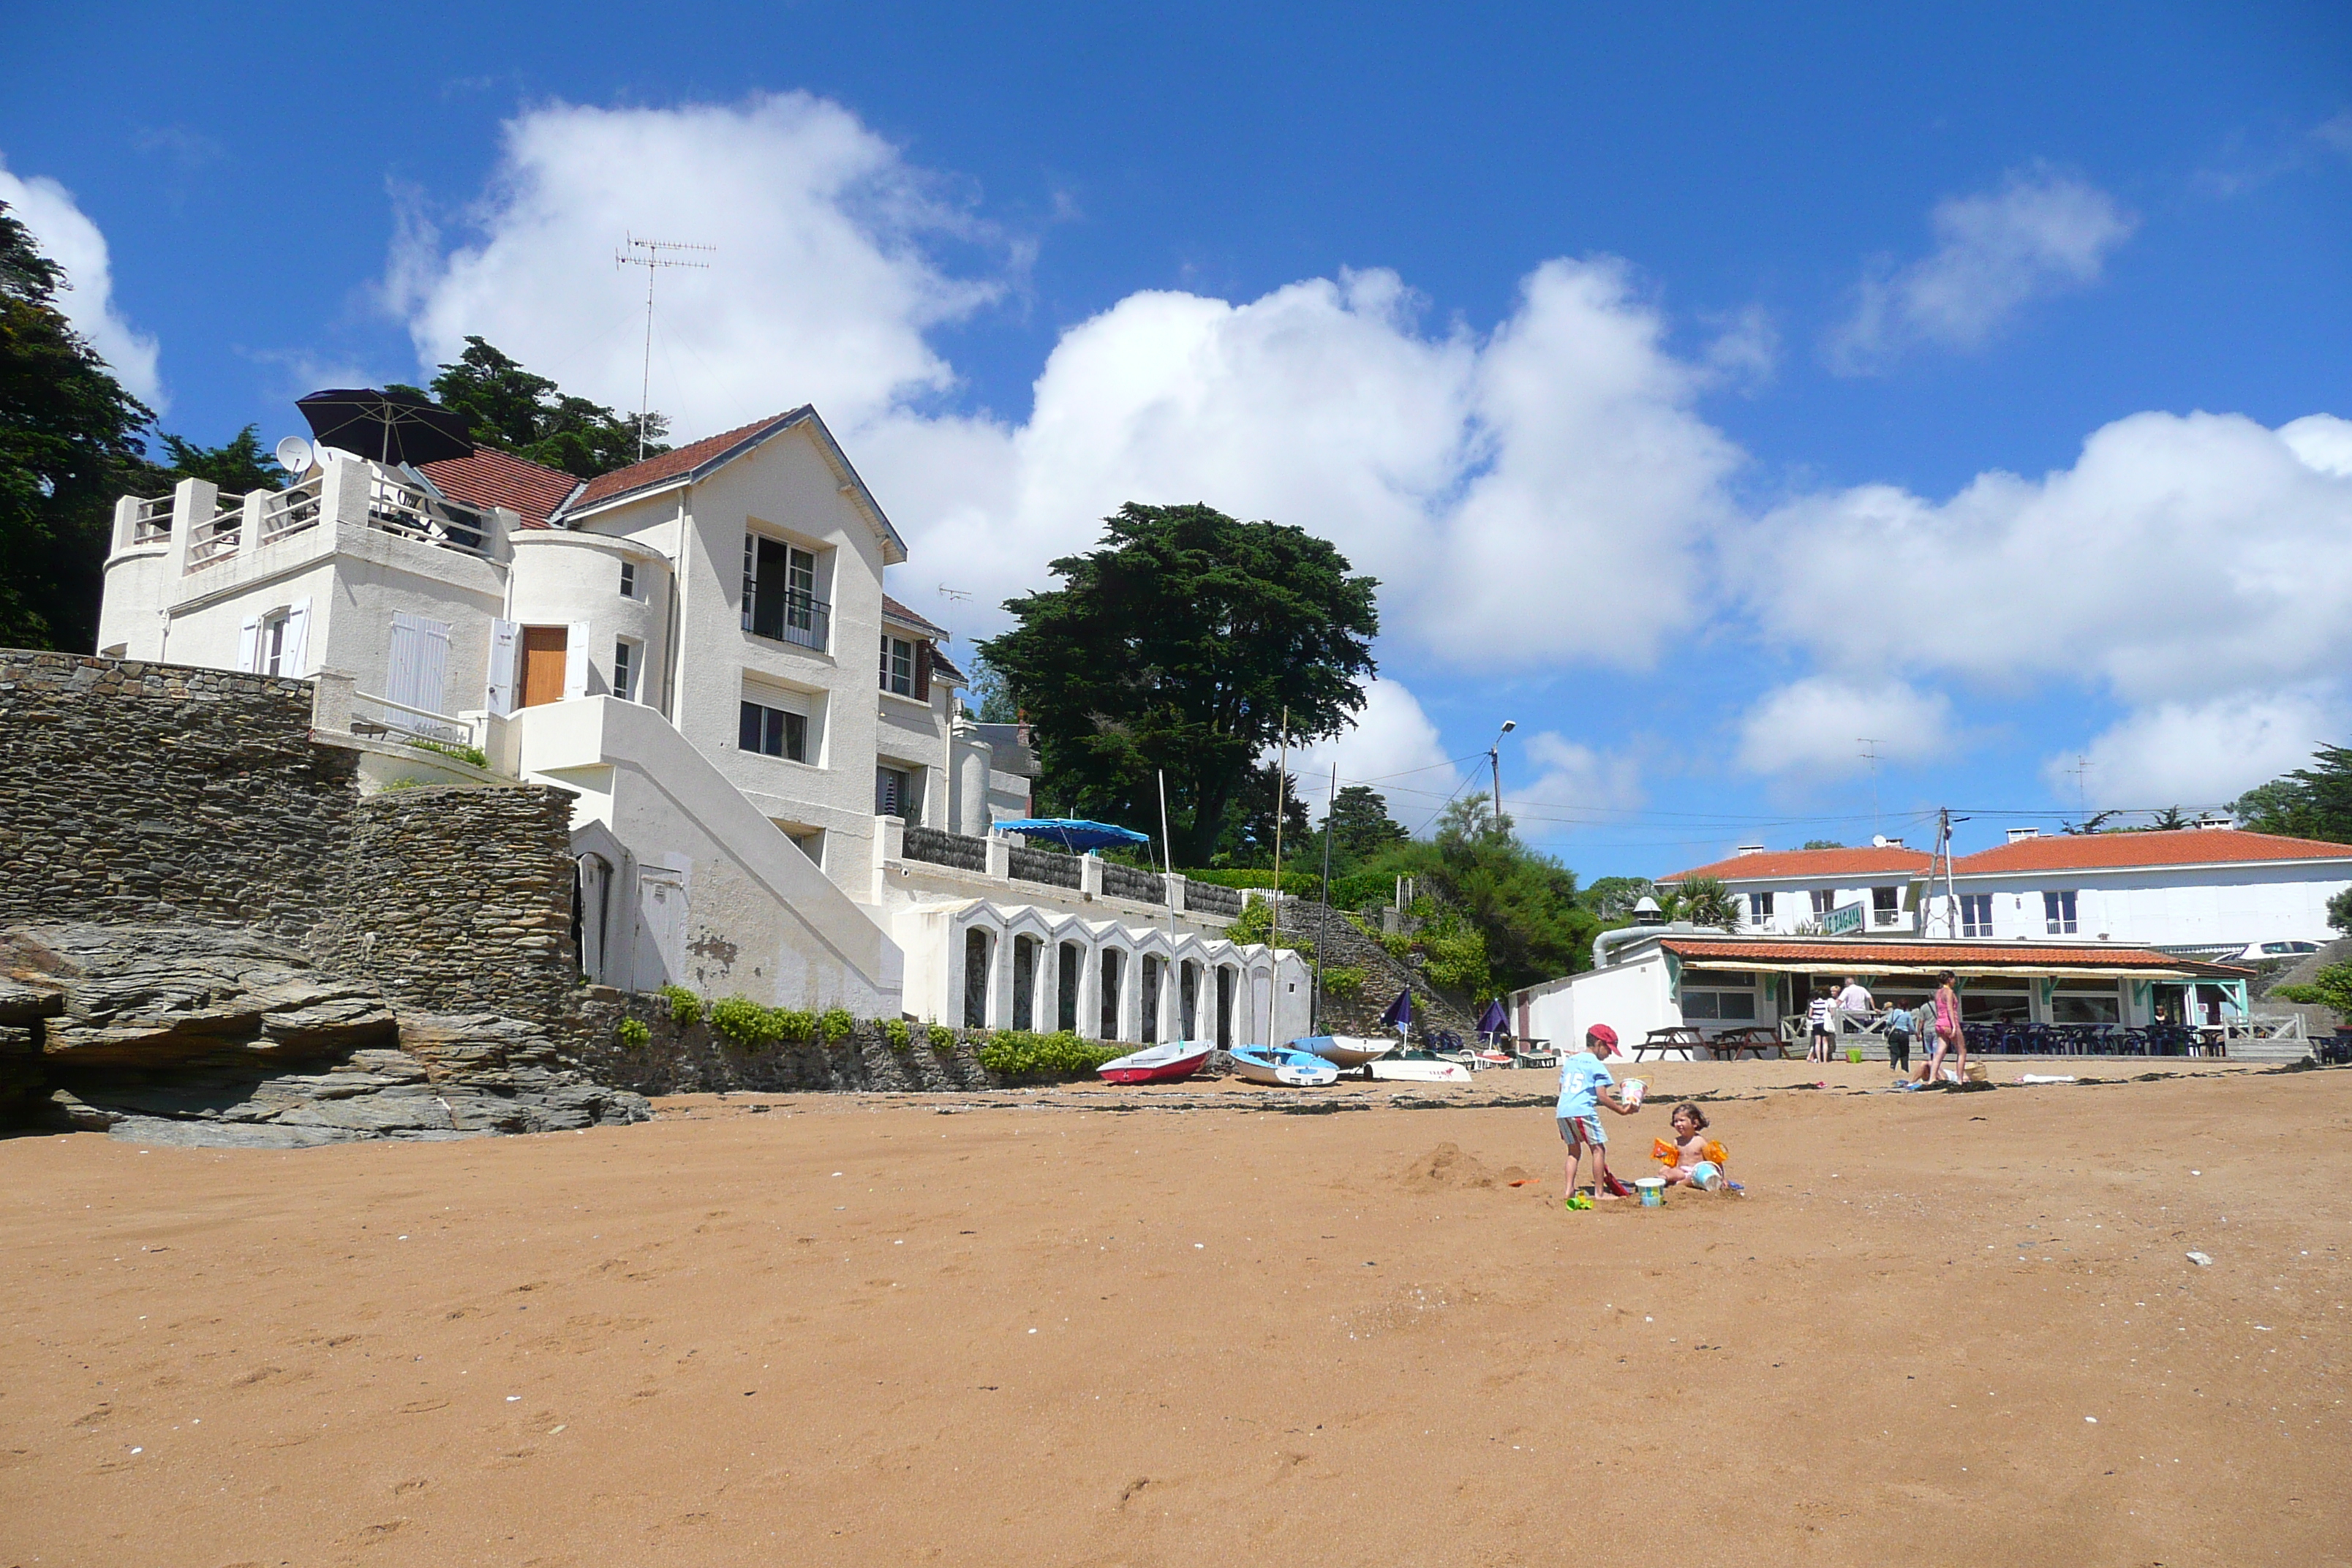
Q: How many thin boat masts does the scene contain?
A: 3